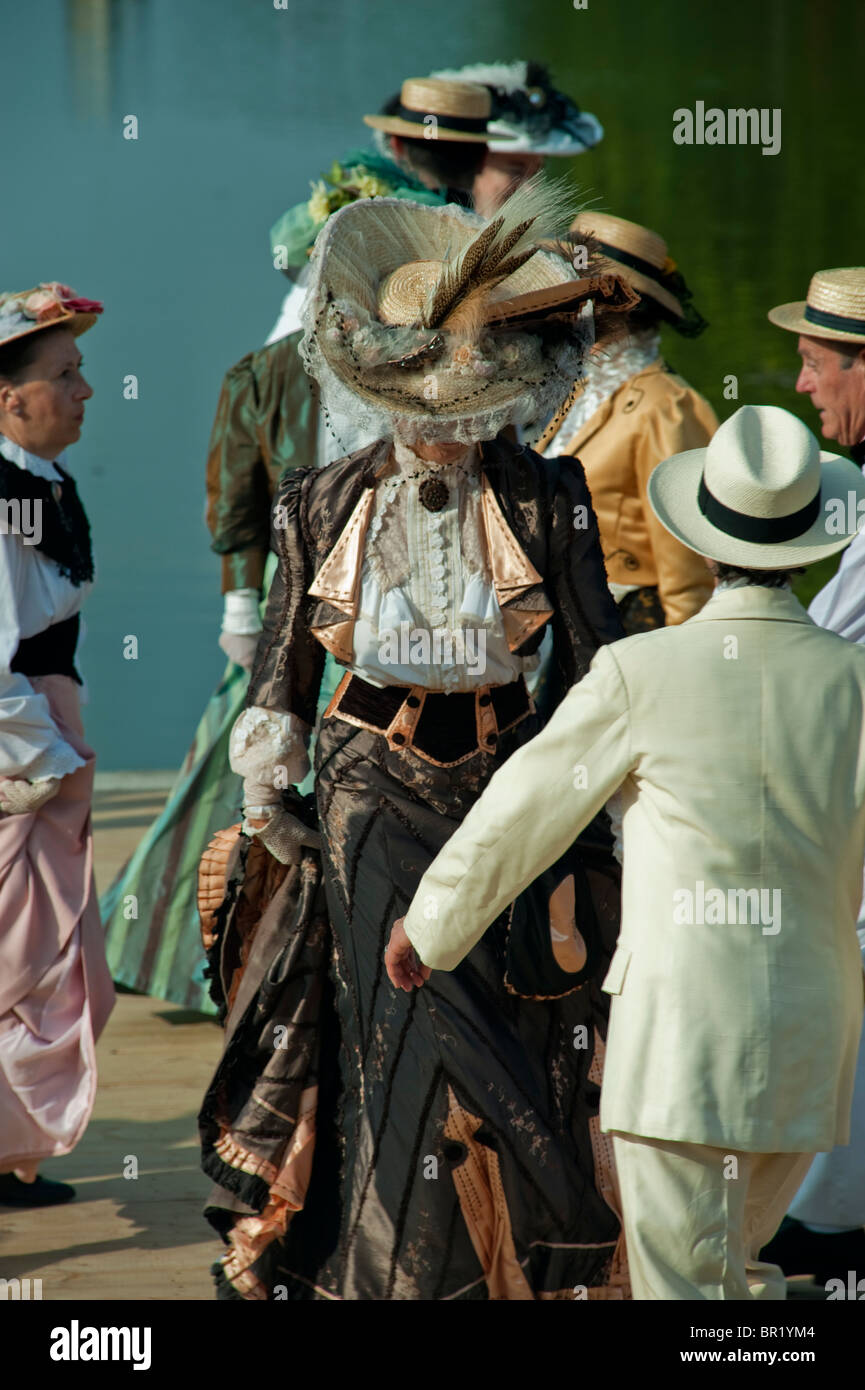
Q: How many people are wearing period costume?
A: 8